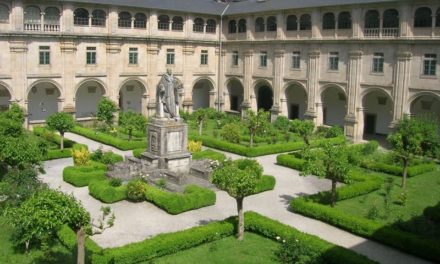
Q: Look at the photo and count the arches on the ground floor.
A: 12